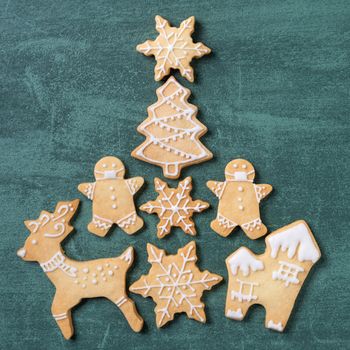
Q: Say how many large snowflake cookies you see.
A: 1